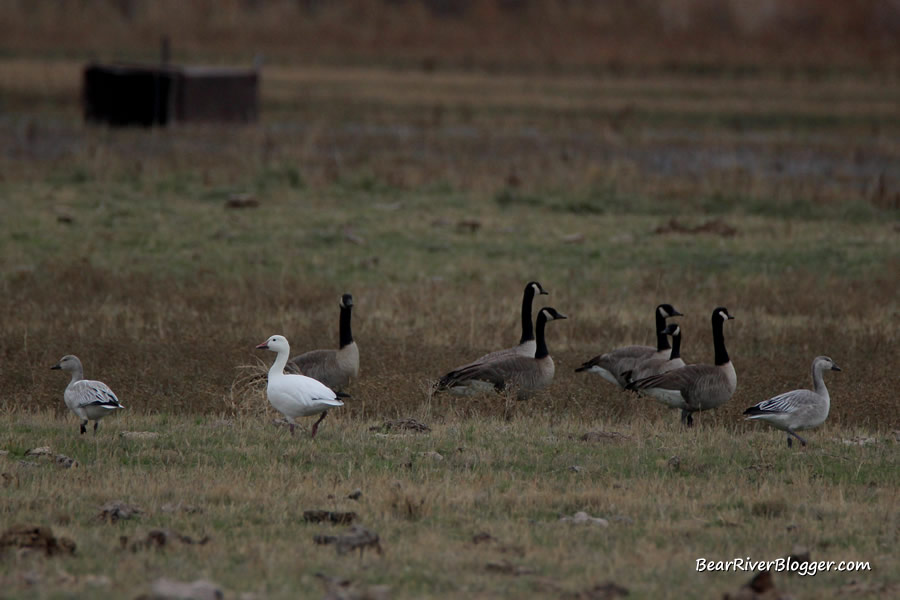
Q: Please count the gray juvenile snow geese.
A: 2